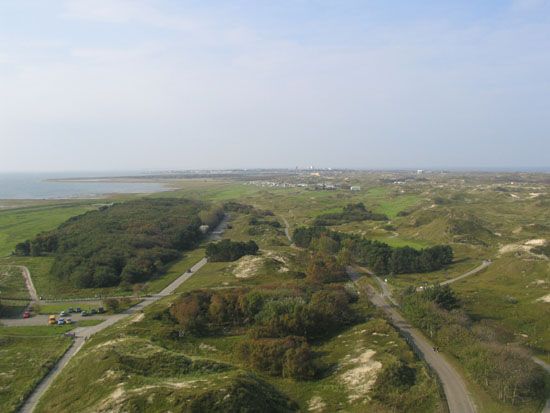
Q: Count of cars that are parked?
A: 10